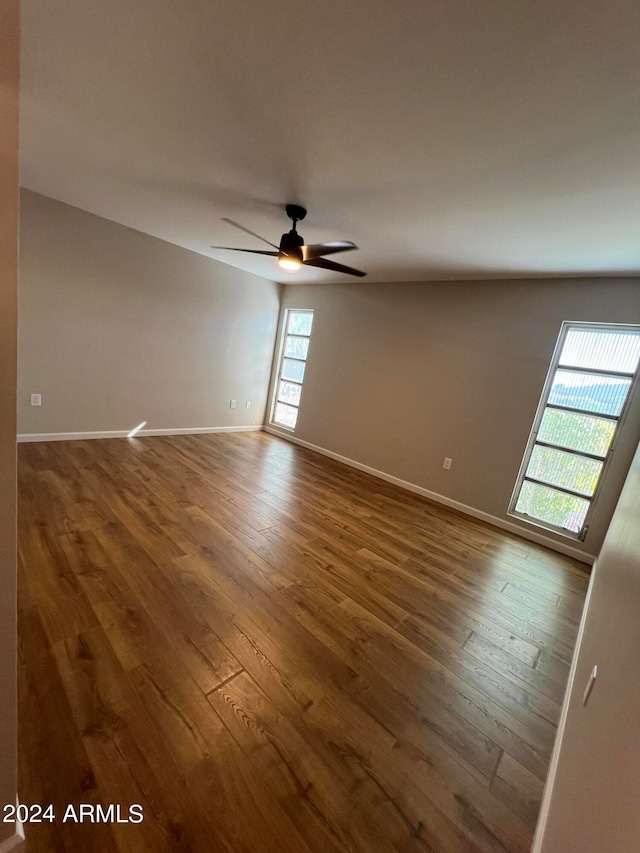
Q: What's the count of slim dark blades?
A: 4